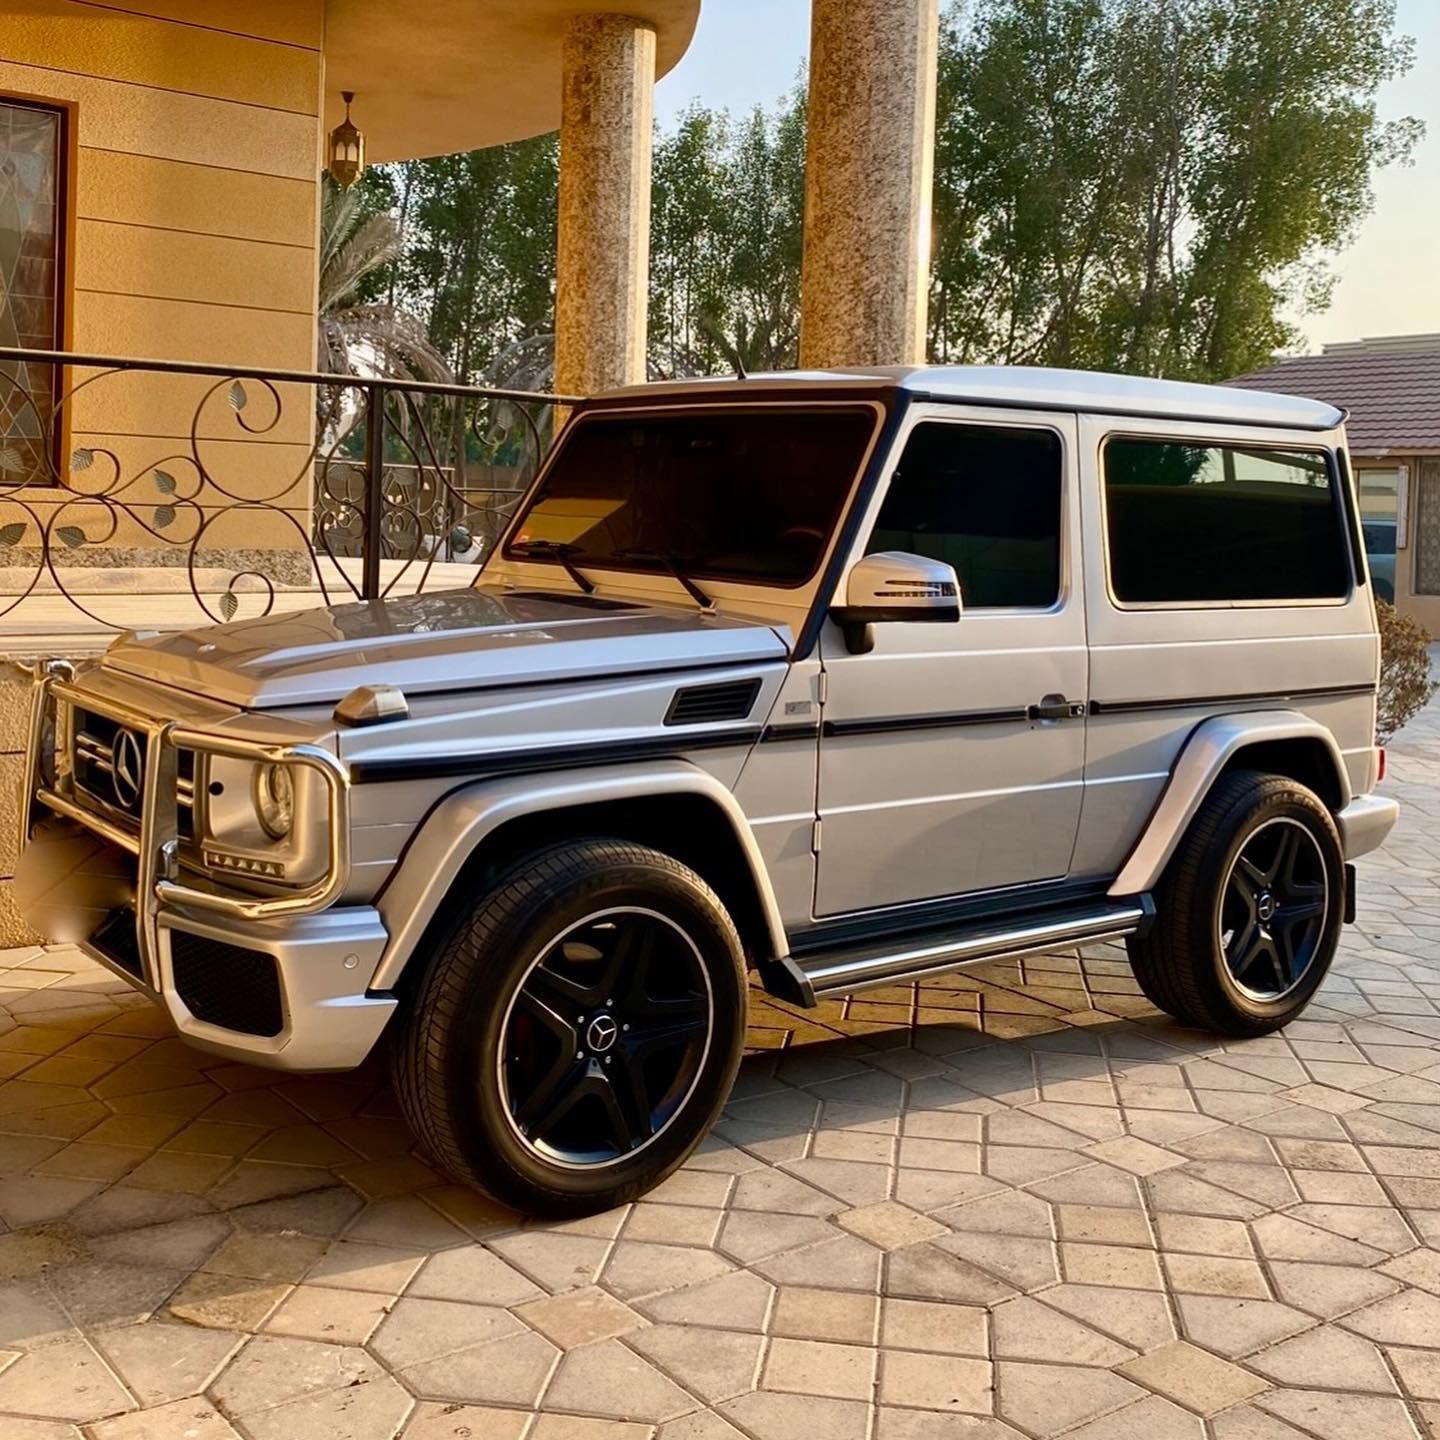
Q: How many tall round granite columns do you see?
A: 2